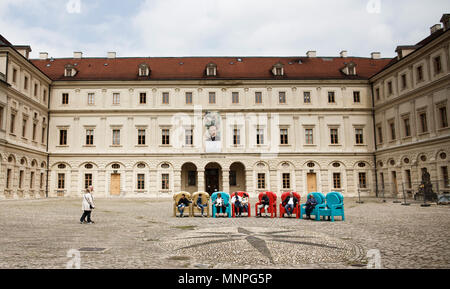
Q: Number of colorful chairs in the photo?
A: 8